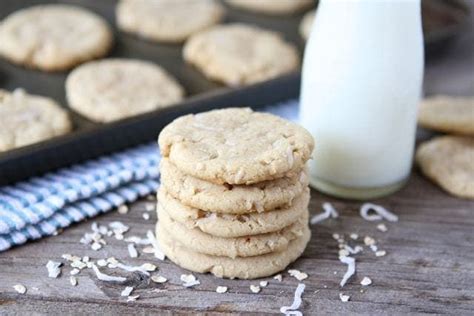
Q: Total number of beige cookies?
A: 14